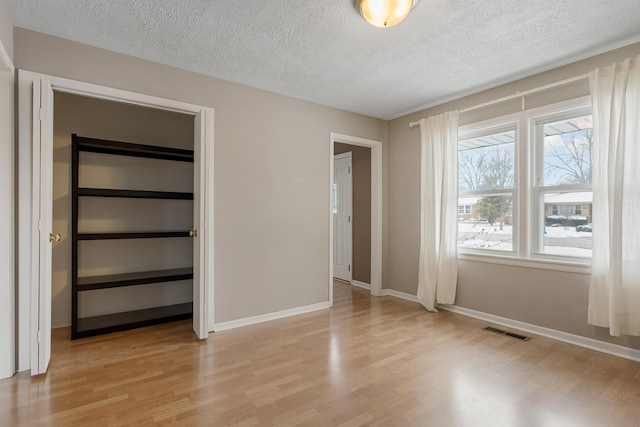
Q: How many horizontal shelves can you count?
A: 5